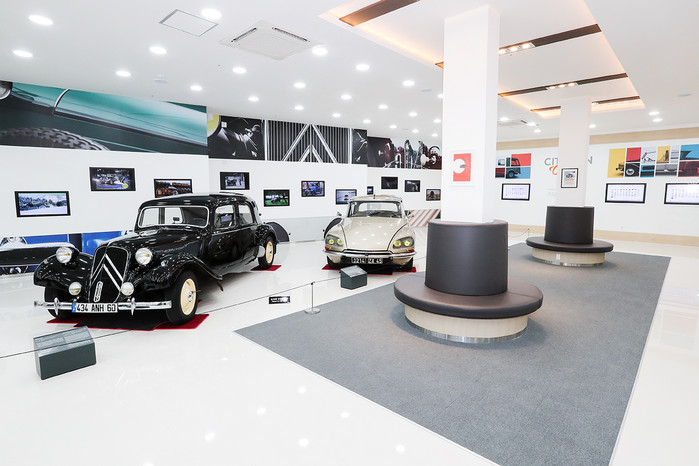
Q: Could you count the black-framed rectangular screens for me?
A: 14